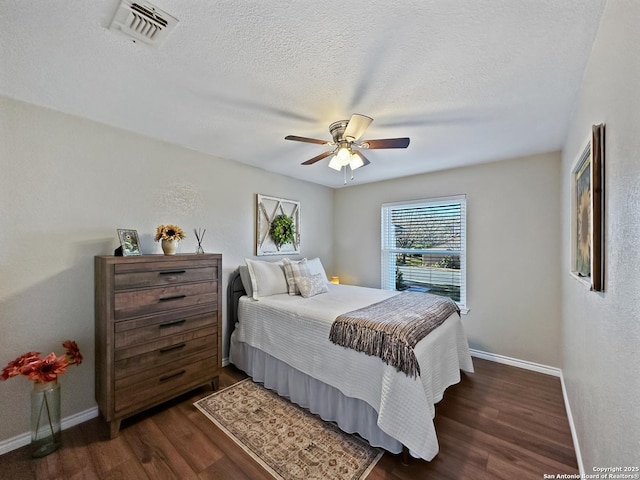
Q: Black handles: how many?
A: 5